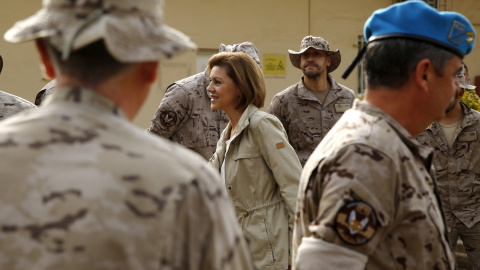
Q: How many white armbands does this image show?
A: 1